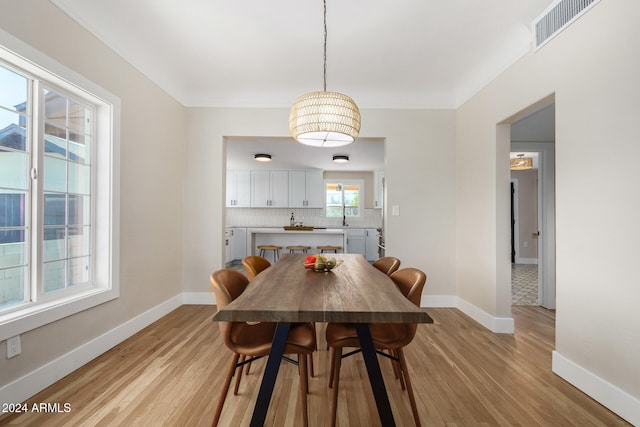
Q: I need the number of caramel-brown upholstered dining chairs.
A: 4